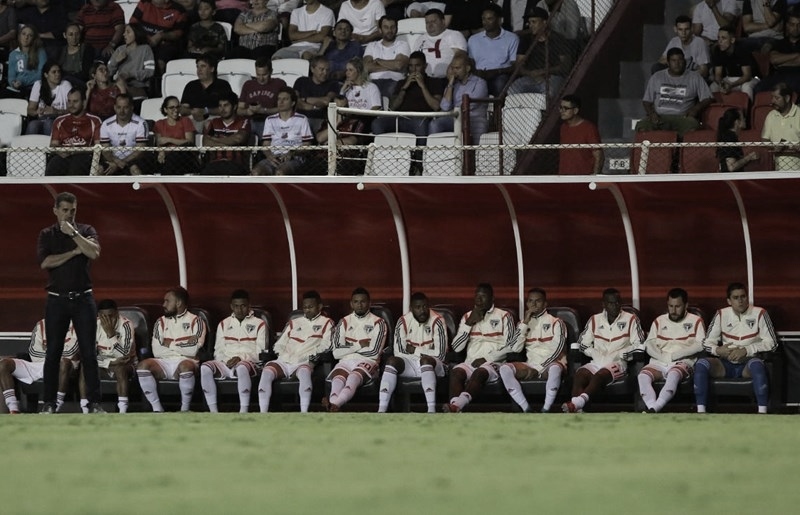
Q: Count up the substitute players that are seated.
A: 12